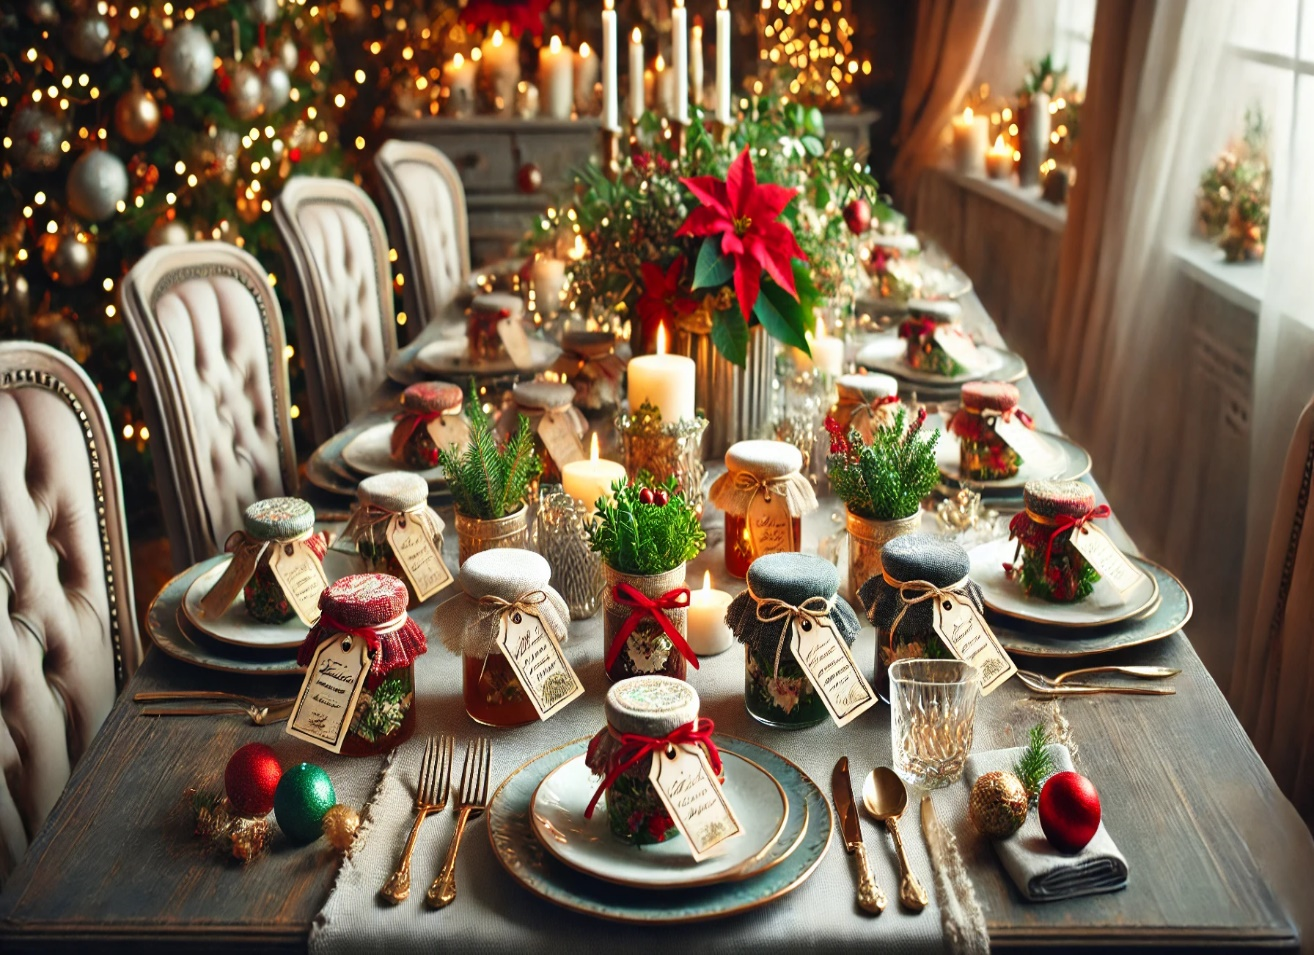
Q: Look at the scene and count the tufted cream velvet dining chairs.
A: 4